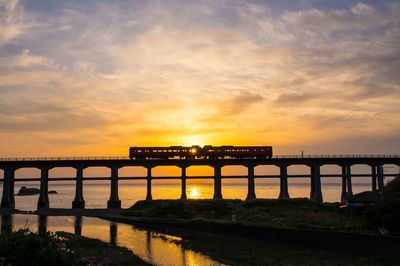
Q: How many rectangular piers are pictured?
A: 12